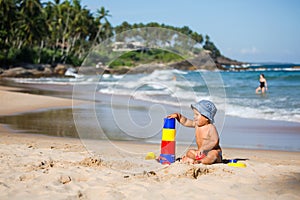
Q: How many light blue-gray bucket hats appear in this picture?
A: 1